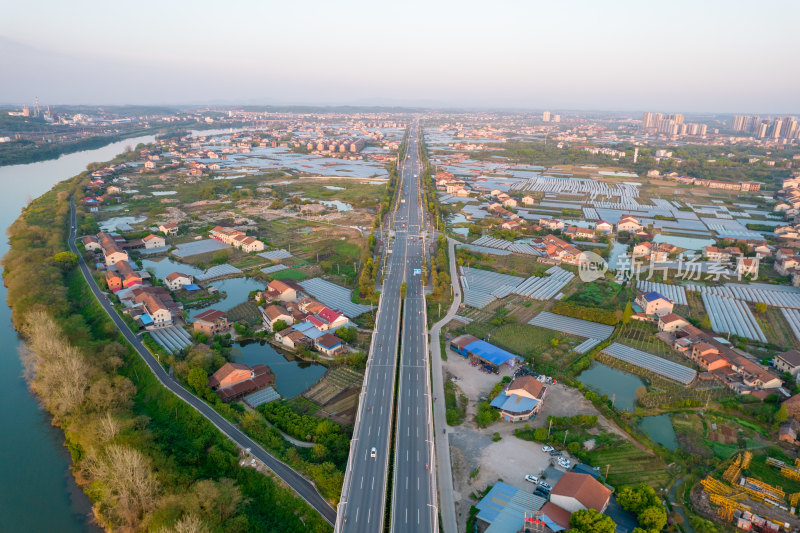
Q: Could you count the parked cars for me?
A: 8